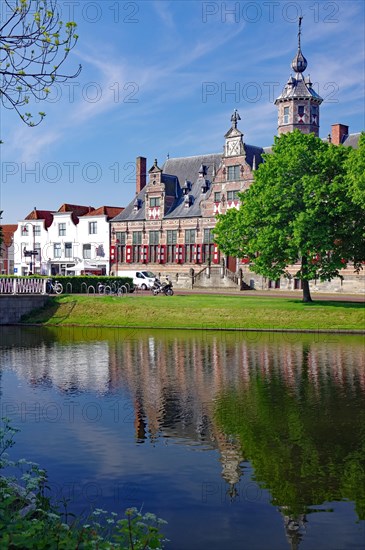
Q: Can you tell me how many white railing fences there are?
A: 1